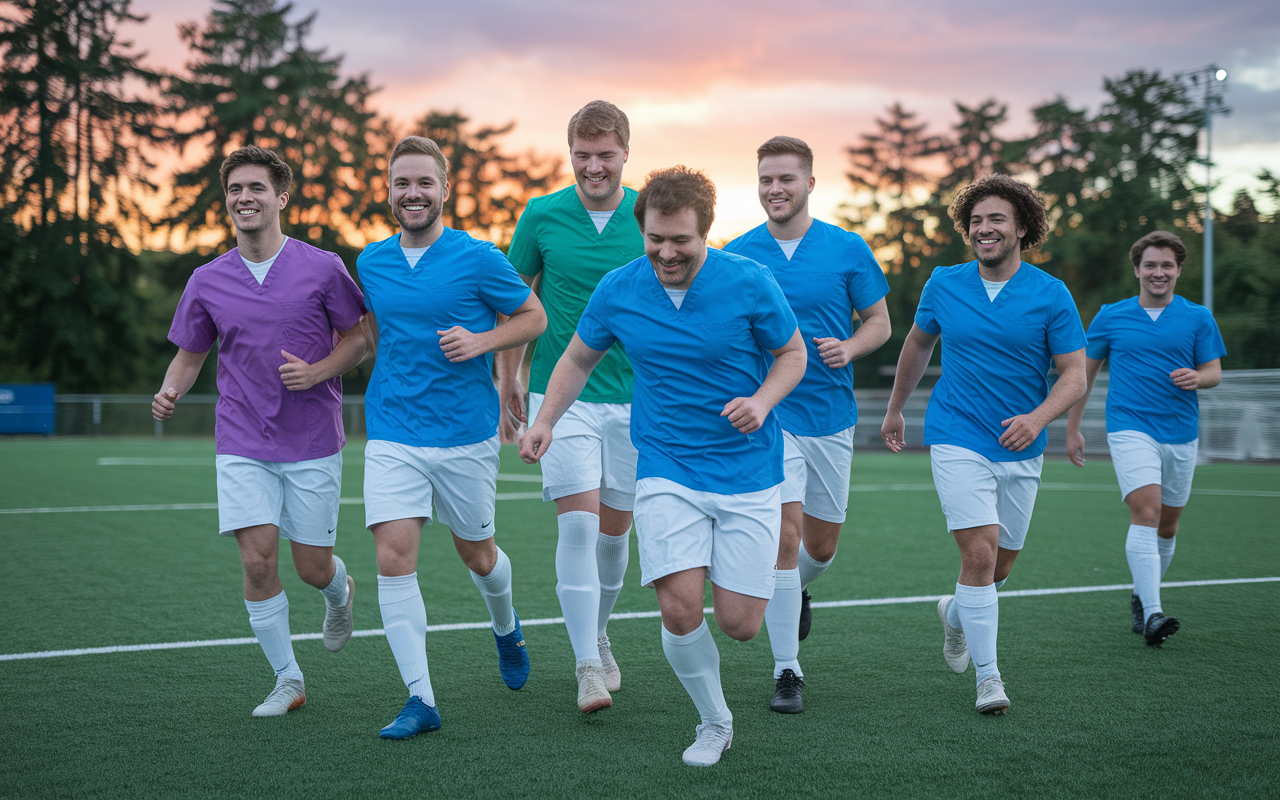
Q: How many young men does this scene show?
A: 7